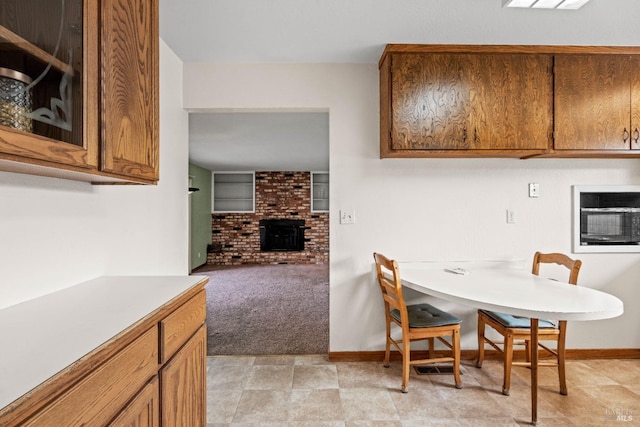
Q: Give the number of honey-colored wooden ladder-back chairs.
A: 2